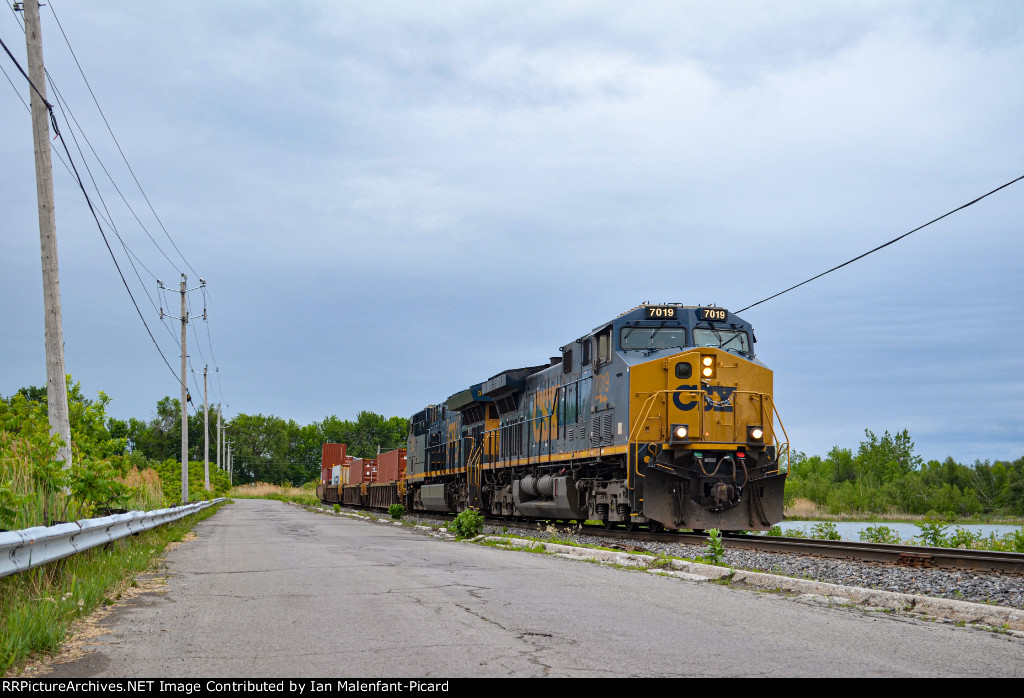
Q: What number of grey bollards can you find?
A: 0